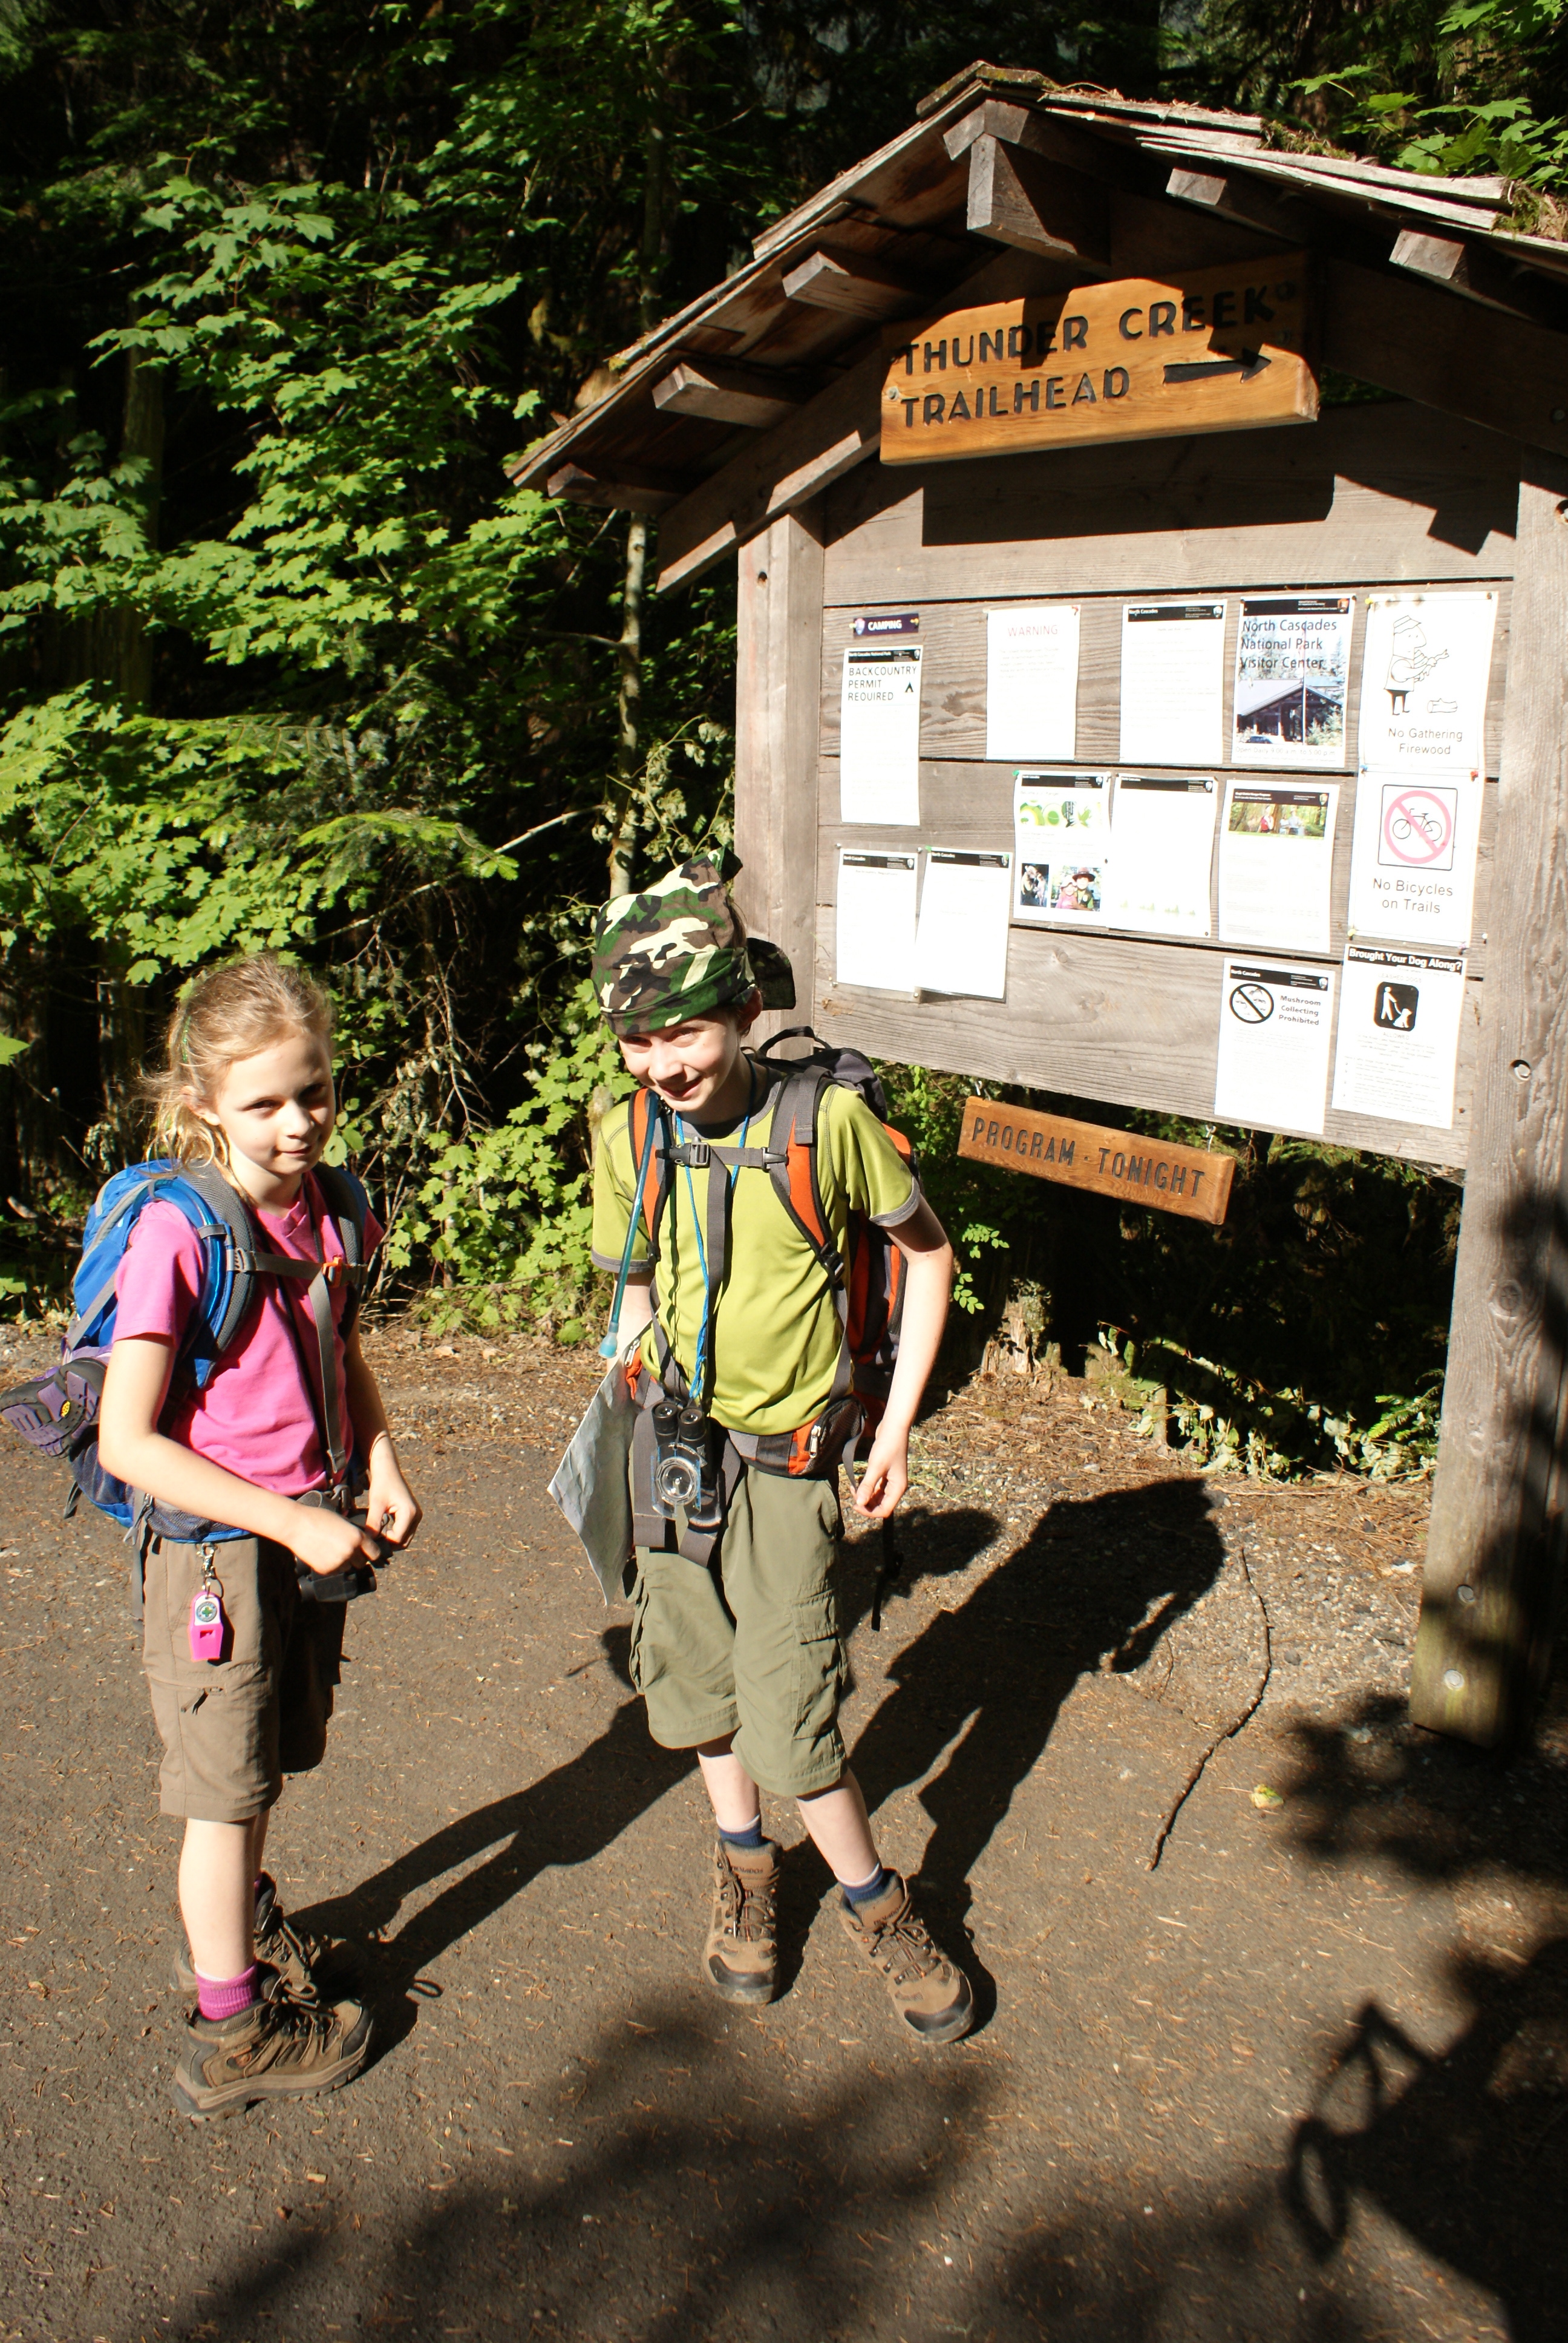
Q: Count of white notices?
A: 13